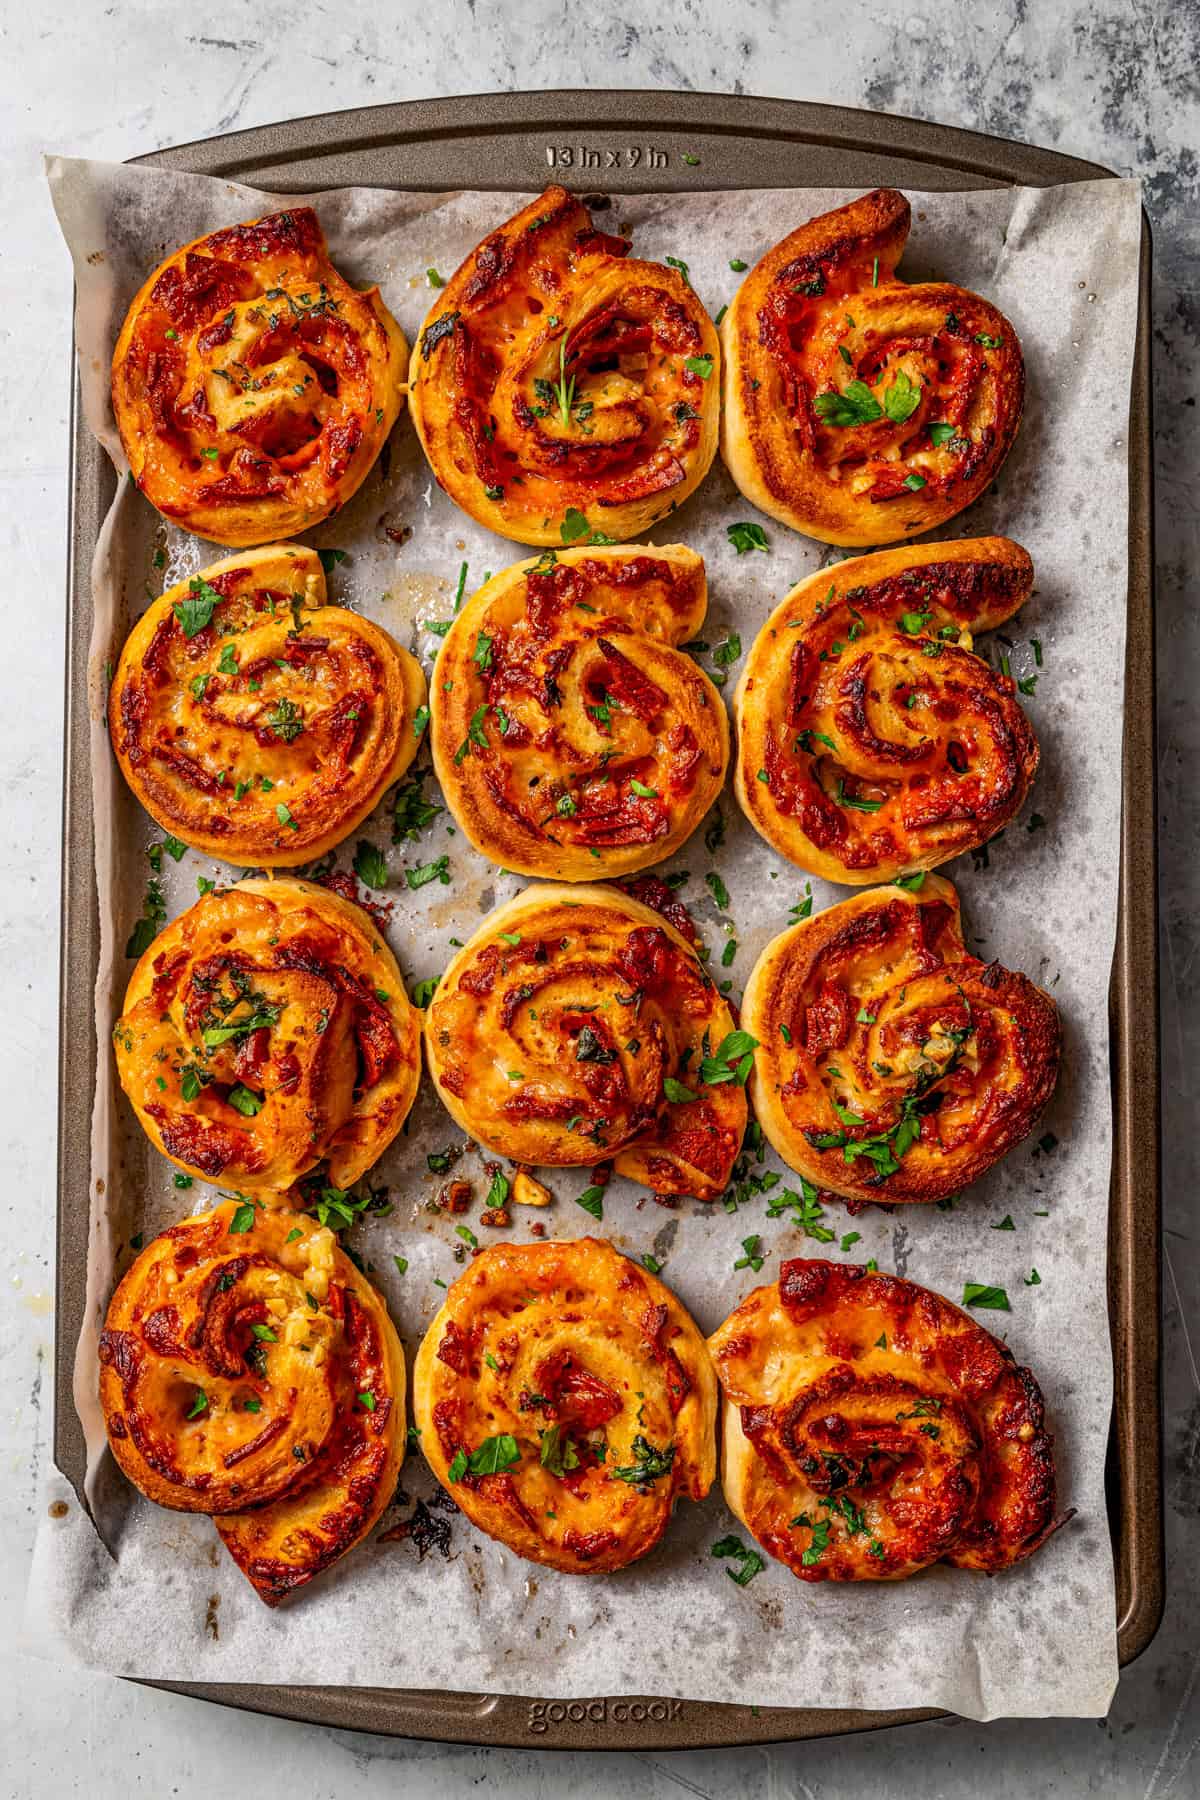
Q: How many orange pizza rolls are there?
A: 12